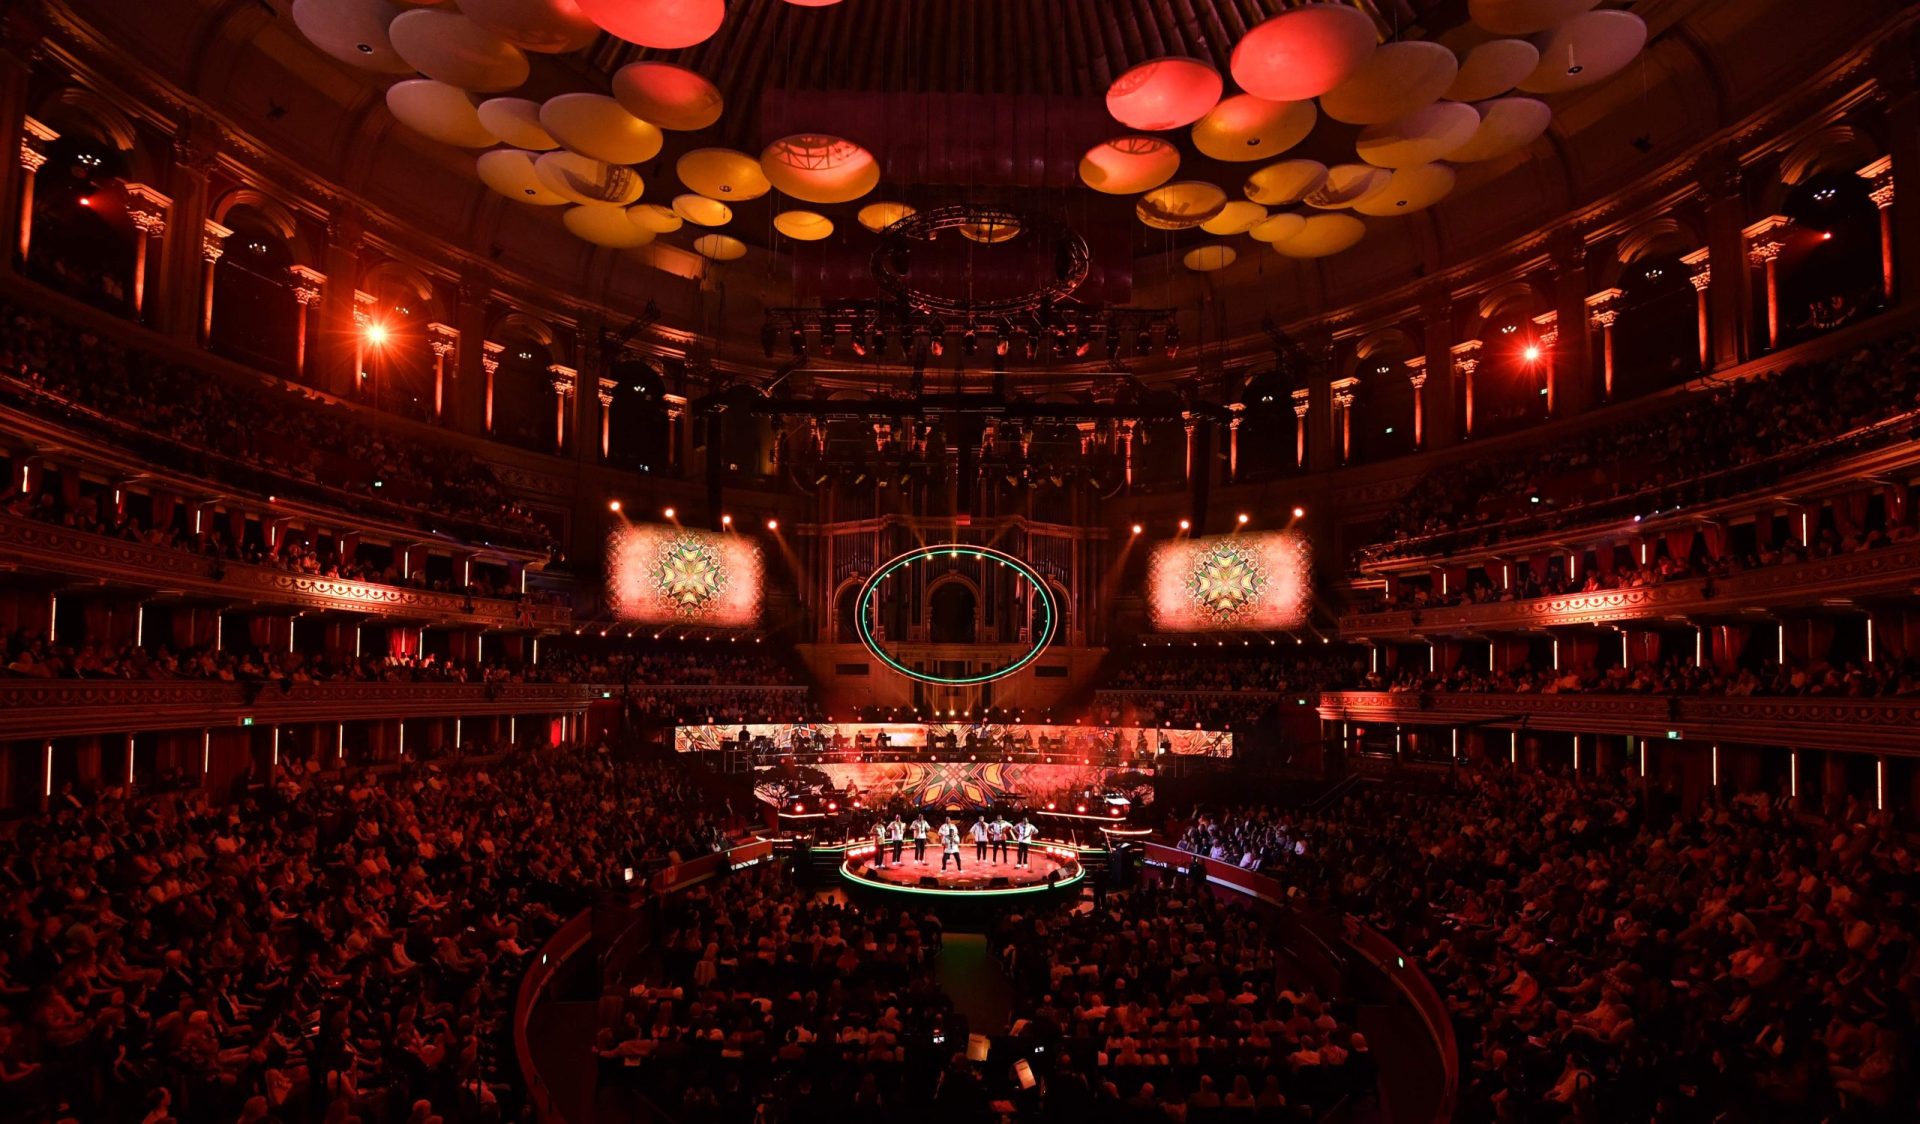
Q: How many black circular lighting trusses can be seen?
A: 1